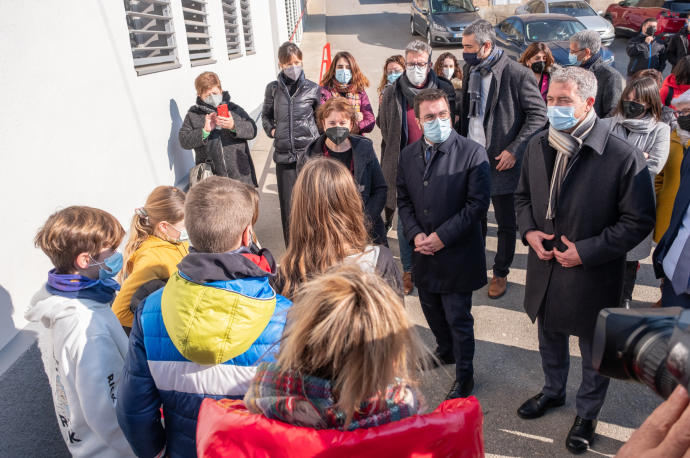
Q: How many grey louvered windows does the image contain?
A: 4